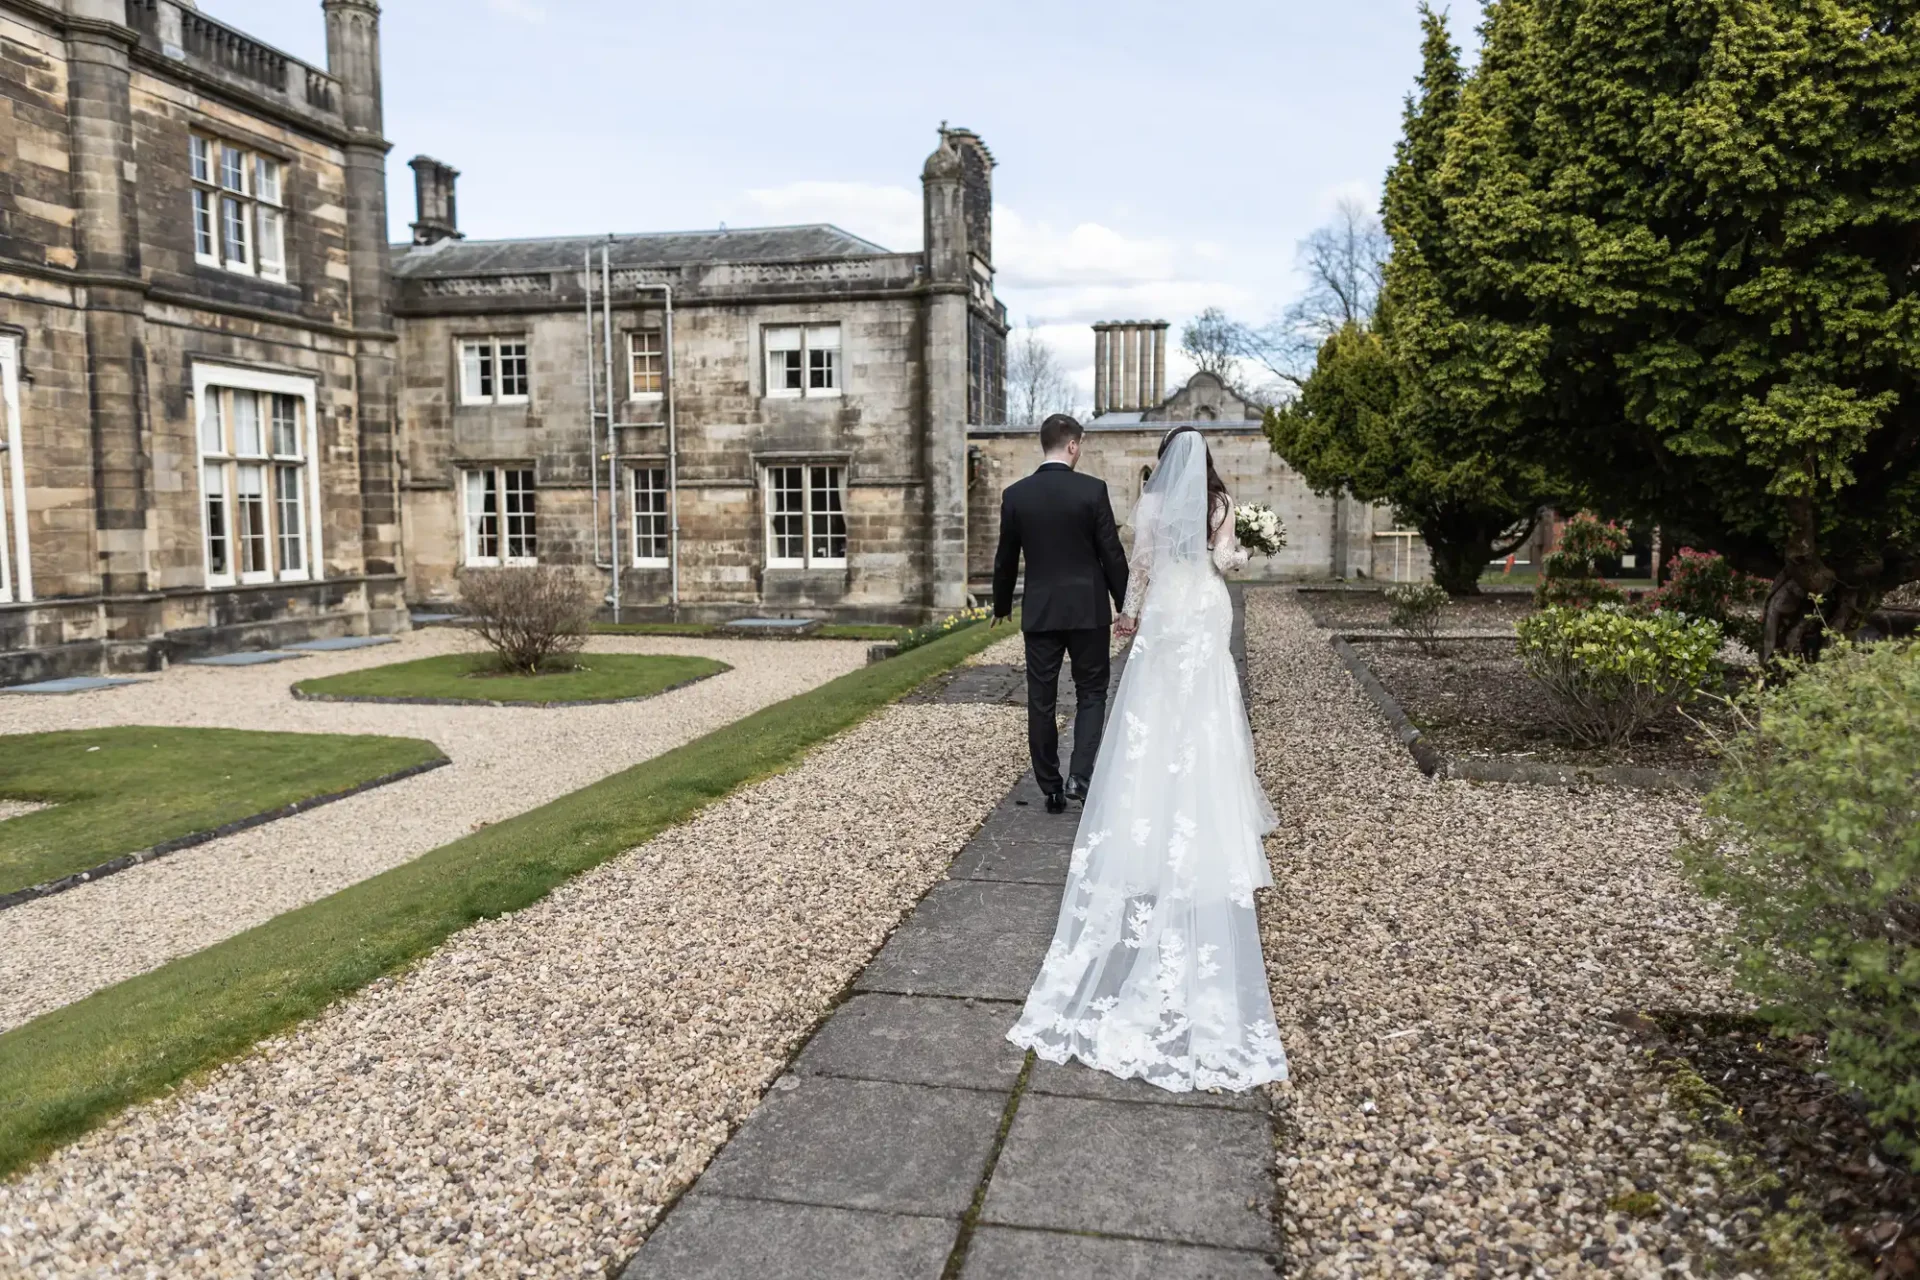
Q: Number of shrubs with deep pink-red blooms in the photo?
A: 2